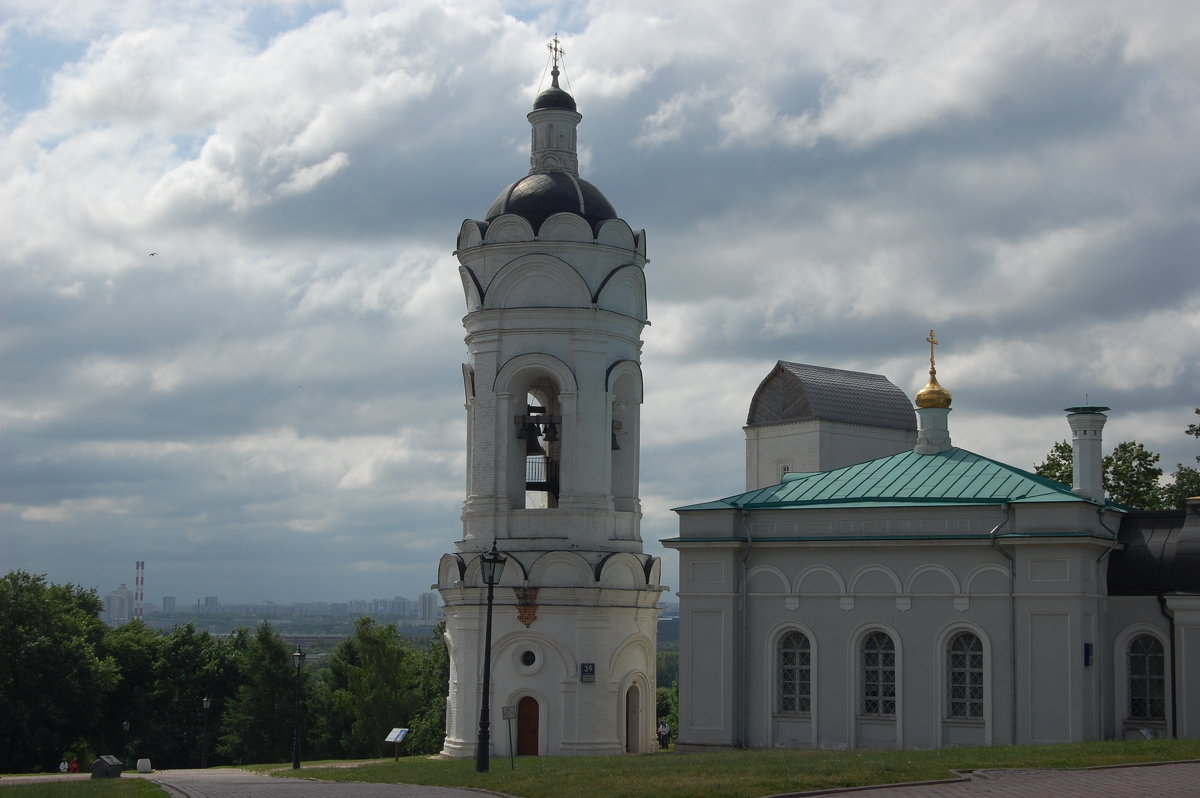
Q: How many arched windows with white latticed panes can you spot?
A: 4